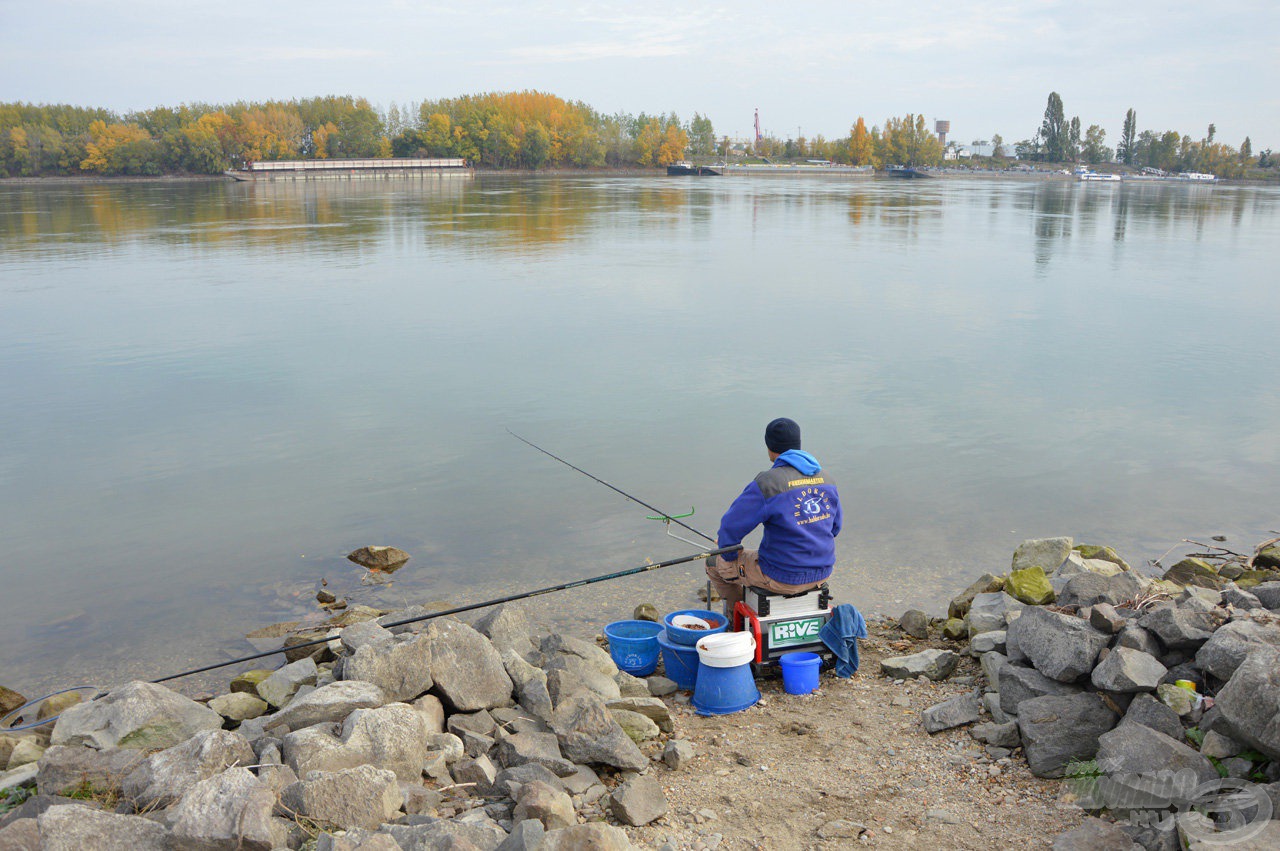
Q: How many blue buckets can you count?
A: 5